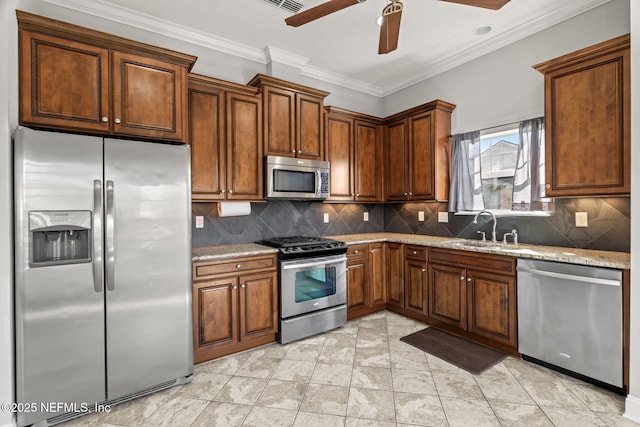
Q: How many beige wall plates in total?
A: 6